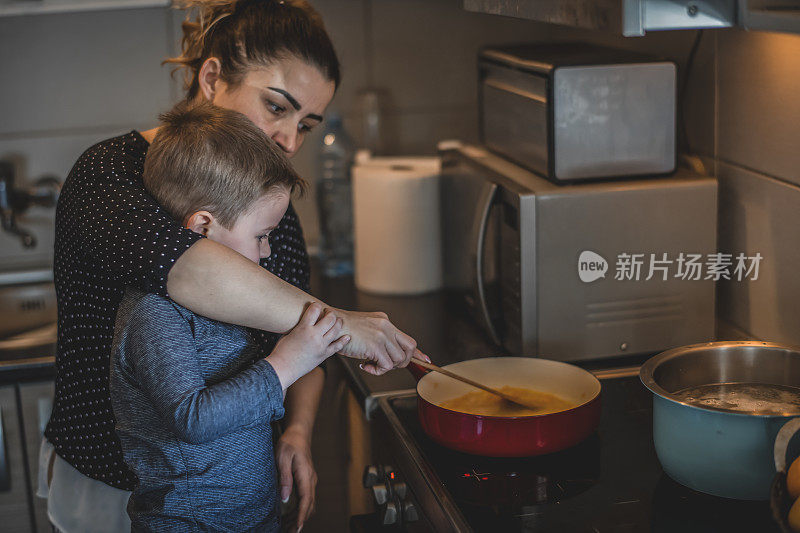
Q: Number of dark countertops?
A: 1